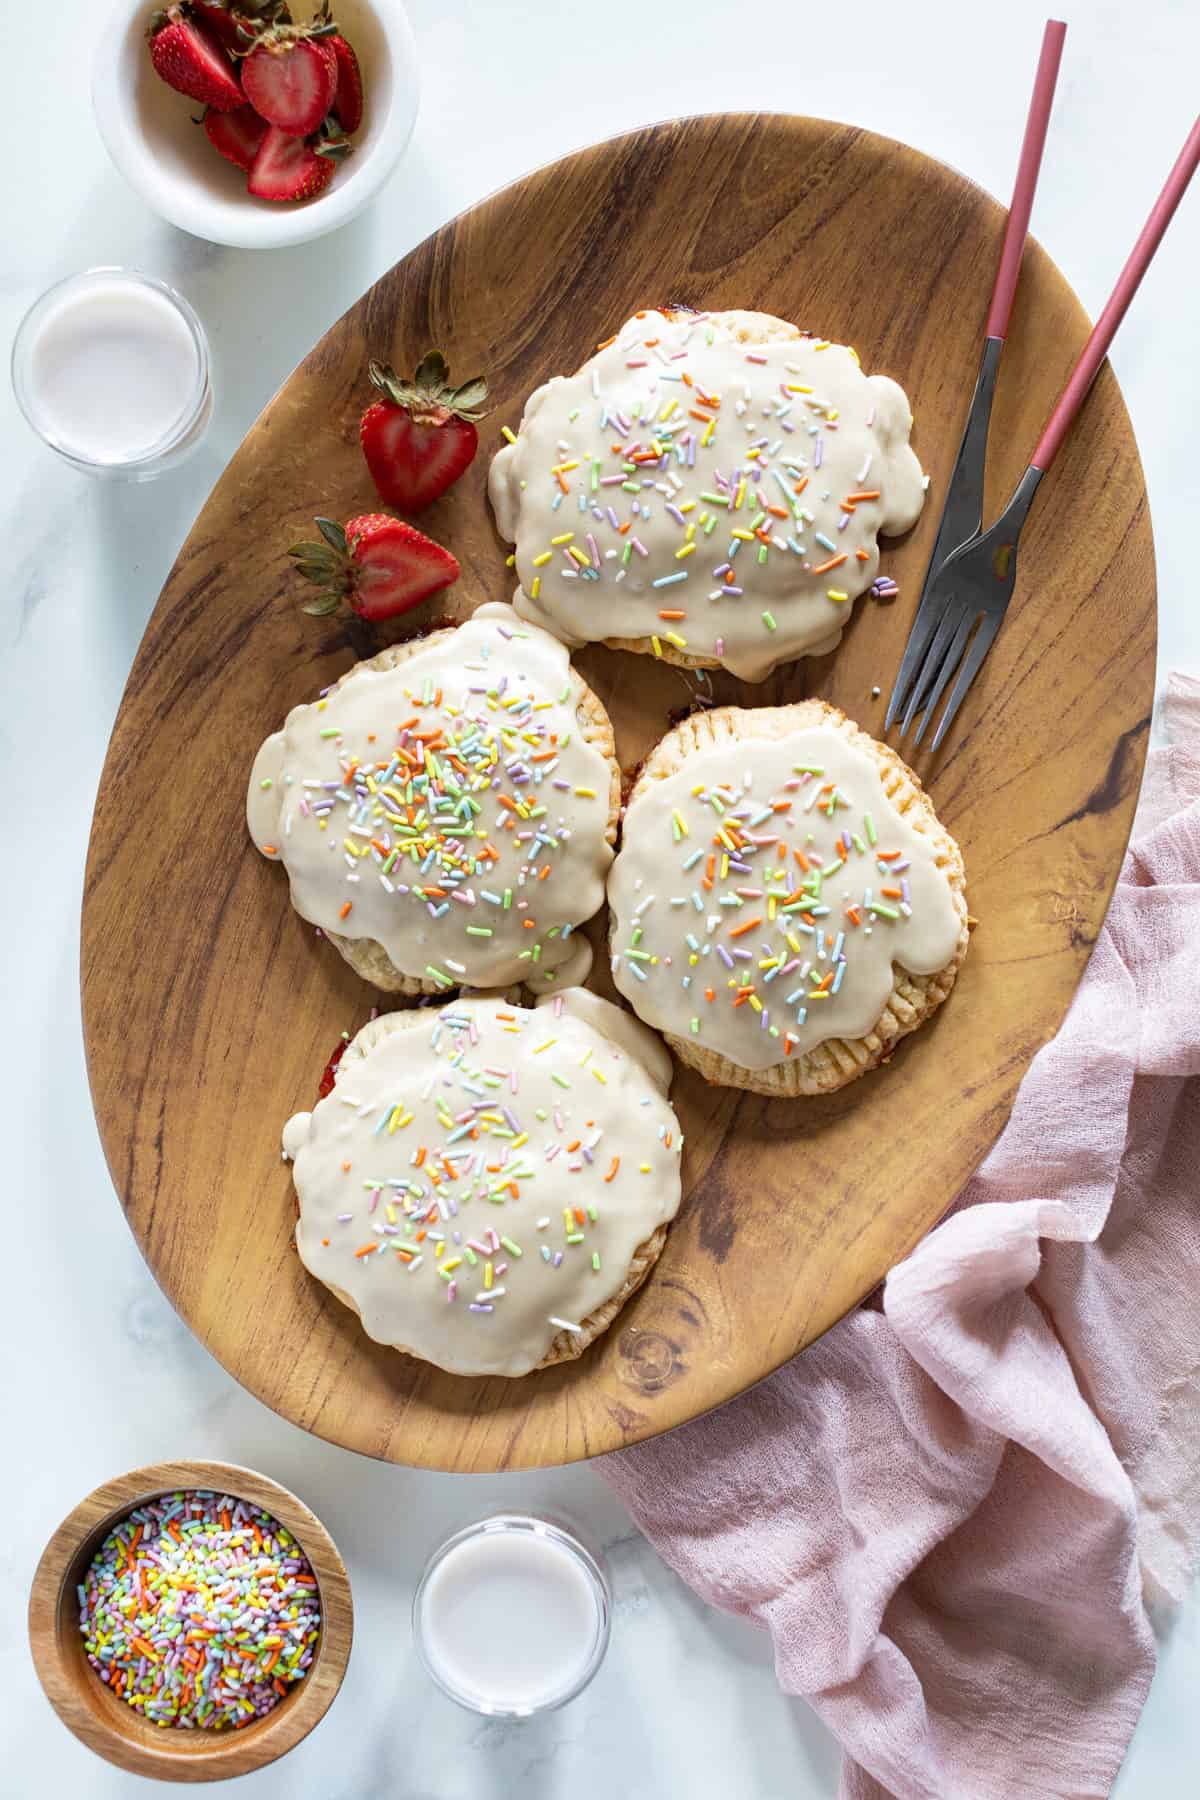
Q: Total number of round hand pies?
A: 4